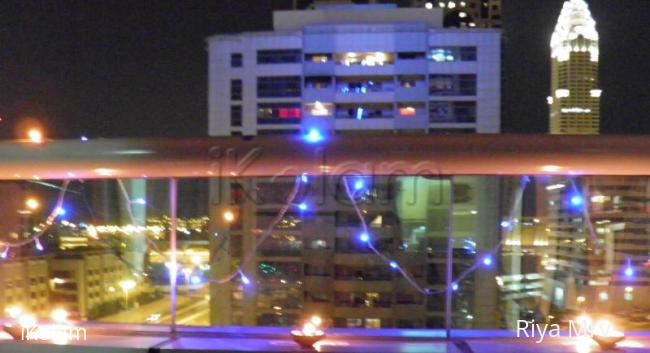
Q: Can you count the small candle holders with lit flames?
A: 3